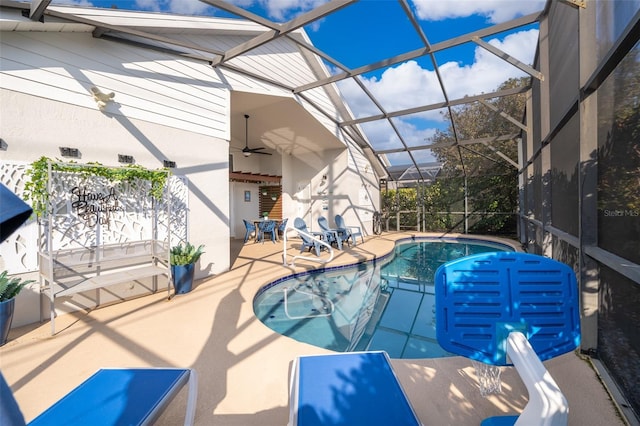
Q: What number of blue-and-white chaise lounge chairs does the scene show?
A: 2